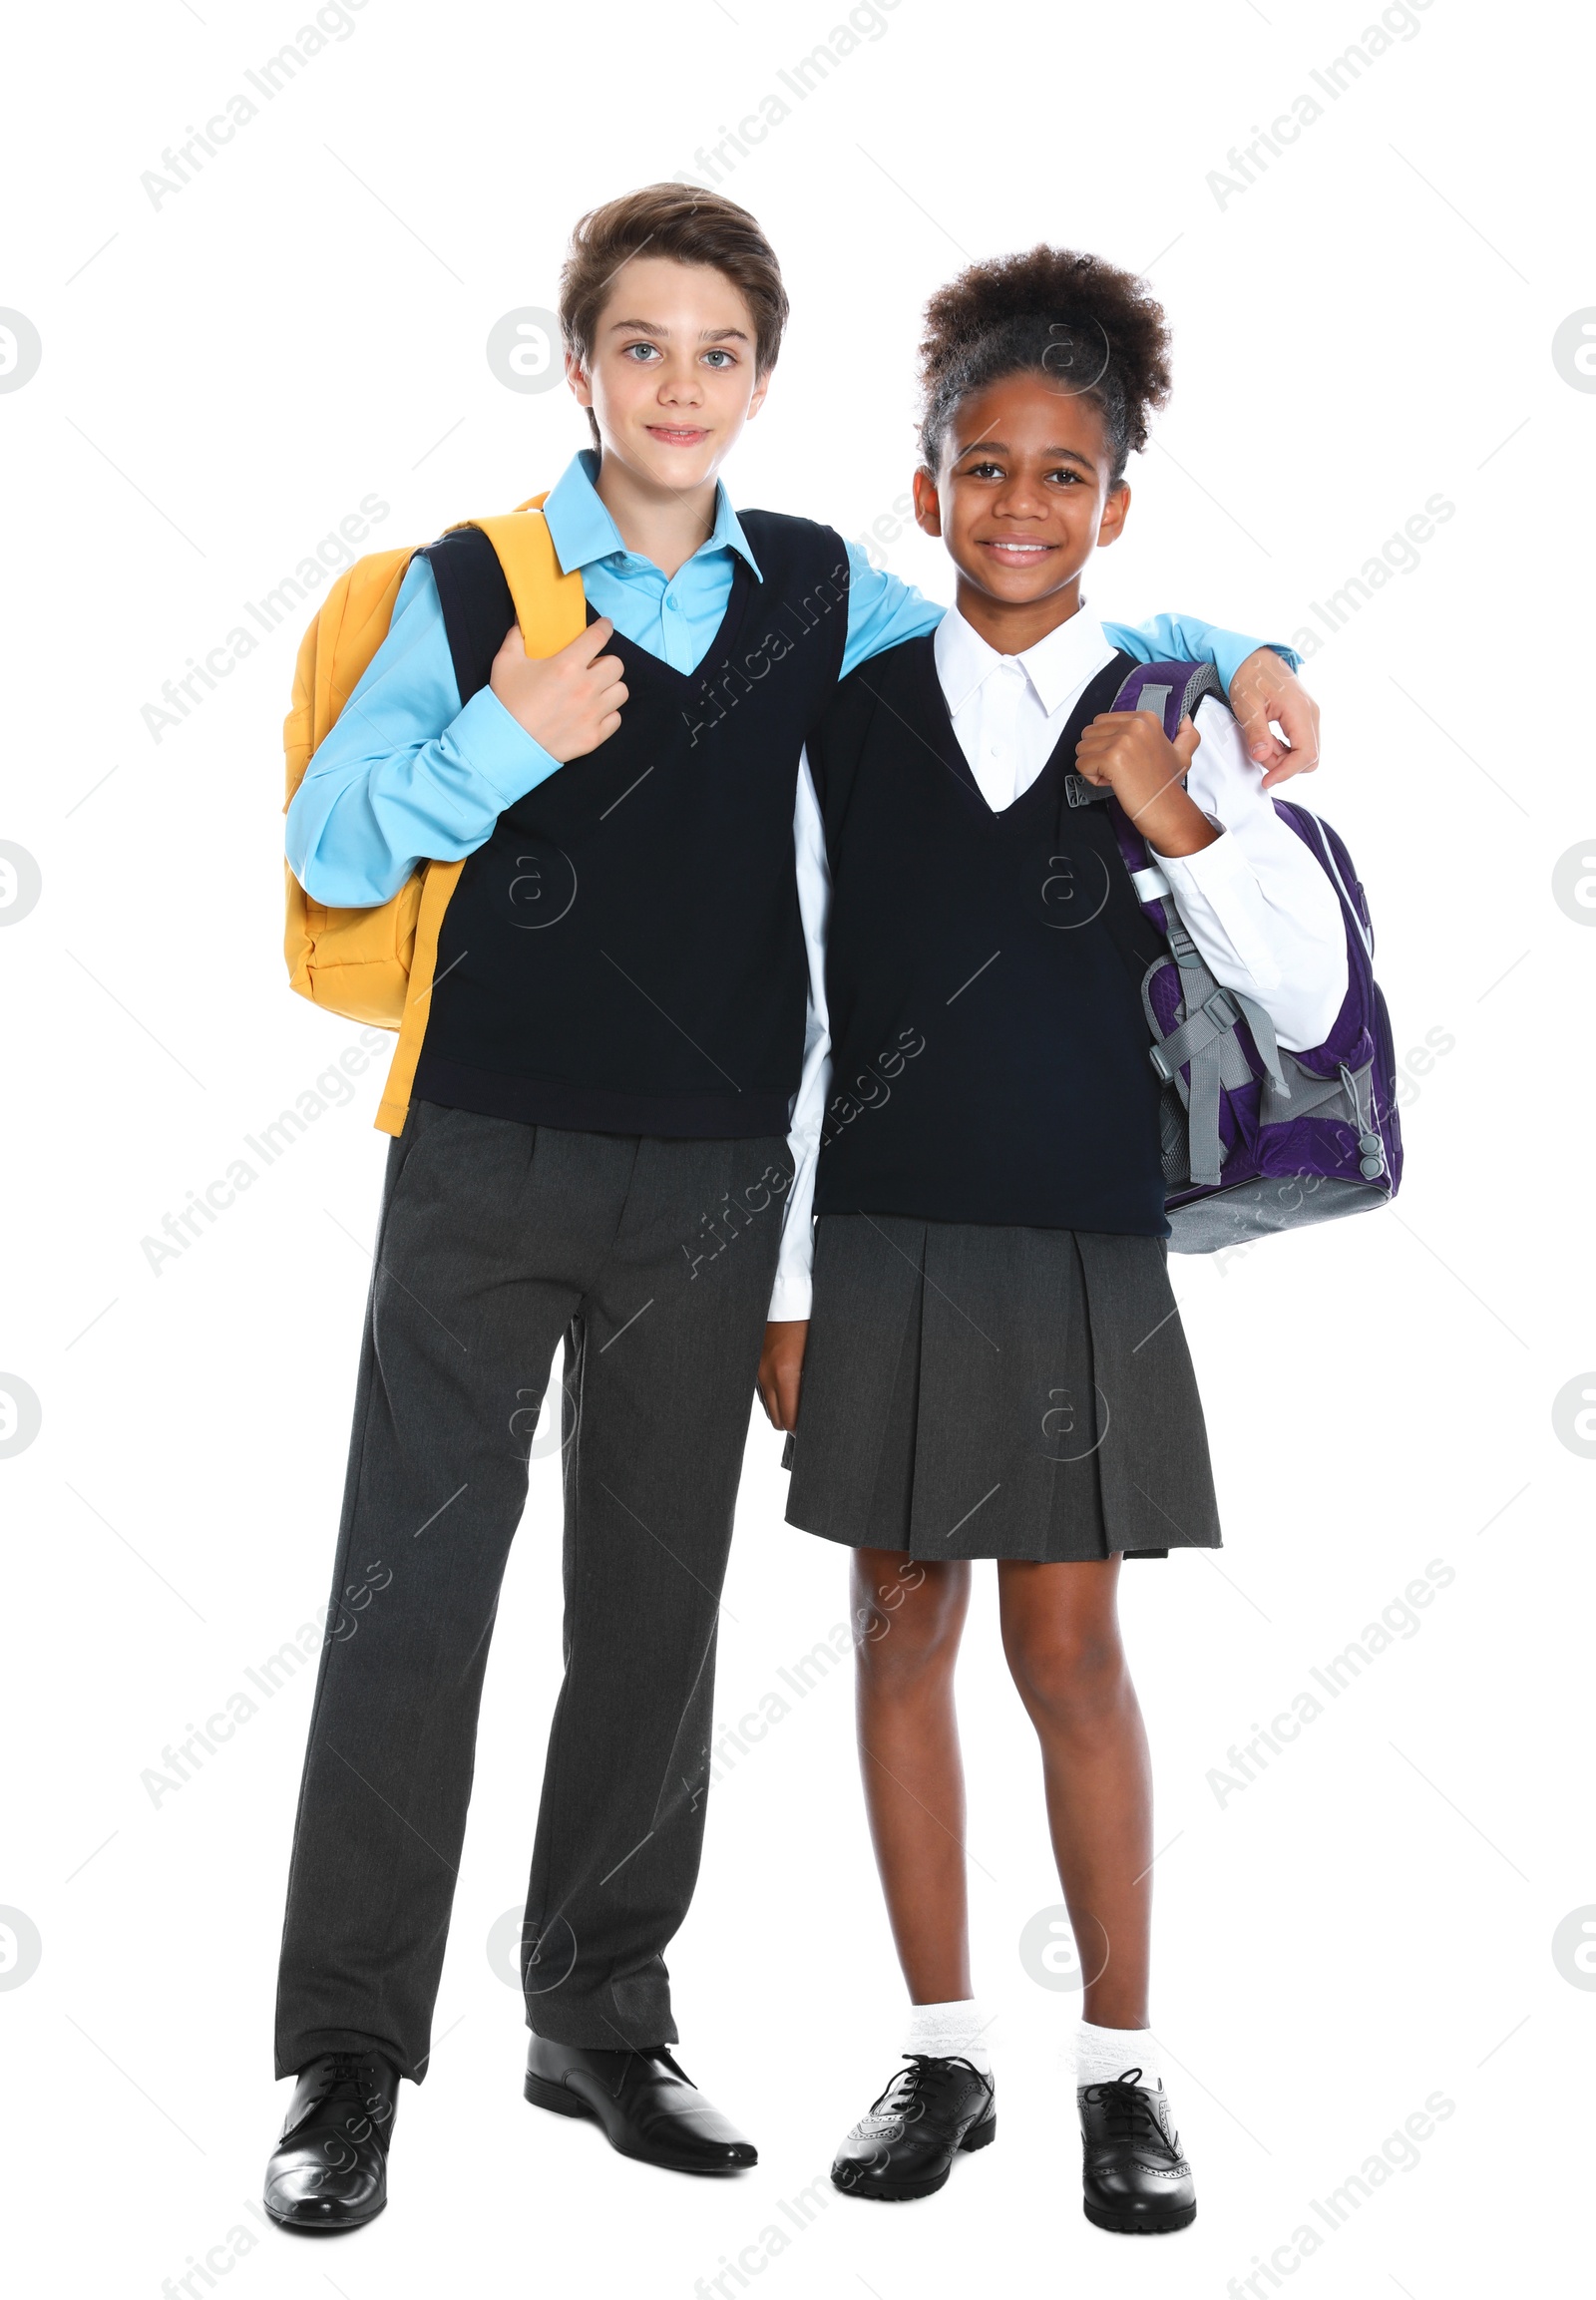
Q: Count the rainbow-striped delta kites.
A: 0